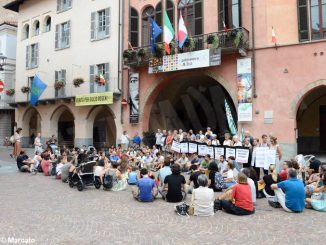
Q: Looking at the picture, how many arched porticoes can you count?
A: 5